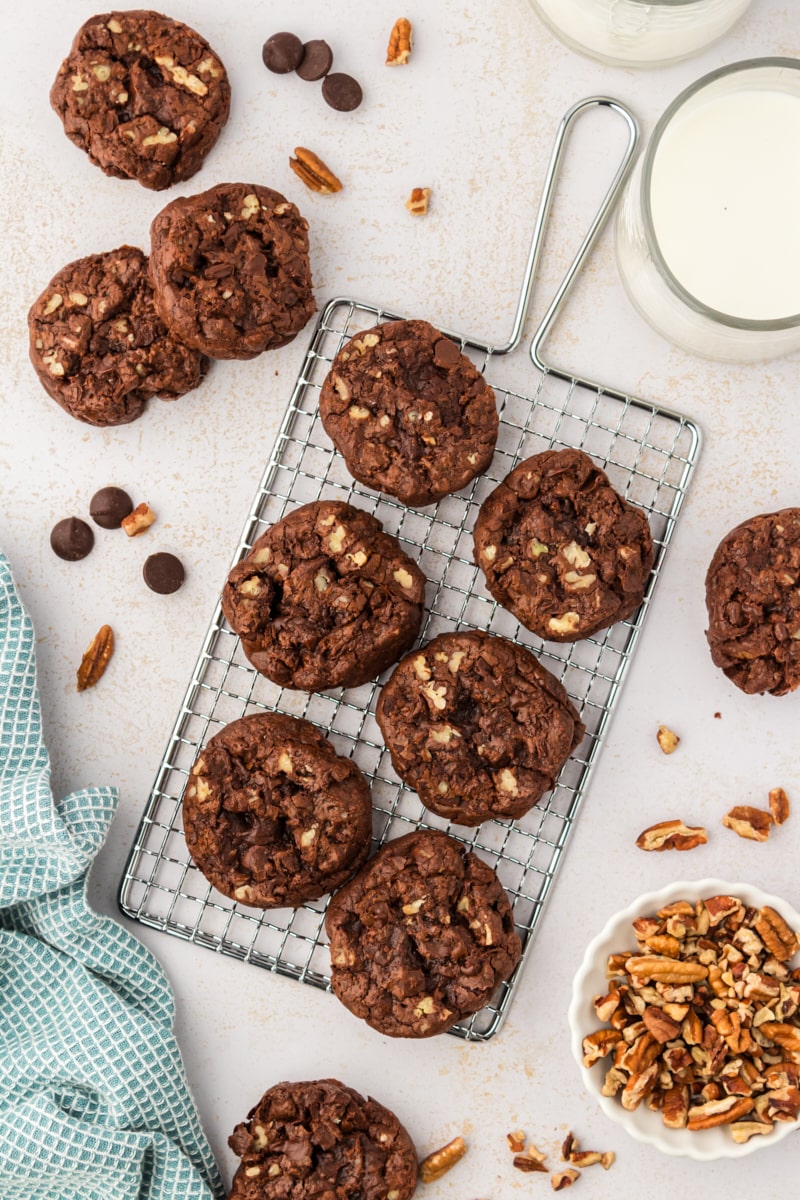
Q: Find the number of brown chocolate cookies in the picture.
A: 11